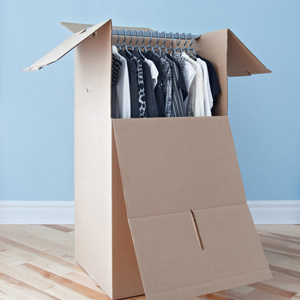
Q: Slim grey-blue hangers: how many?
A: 12